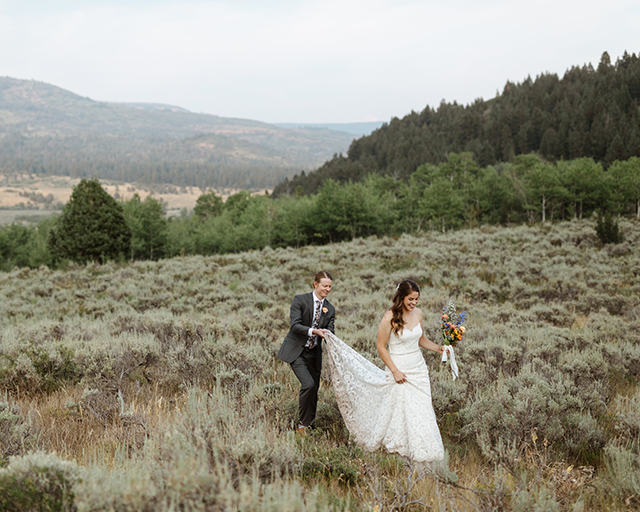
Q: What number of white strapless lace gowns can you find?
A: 1